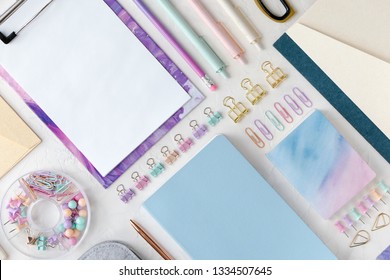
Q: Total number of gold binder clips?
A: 3